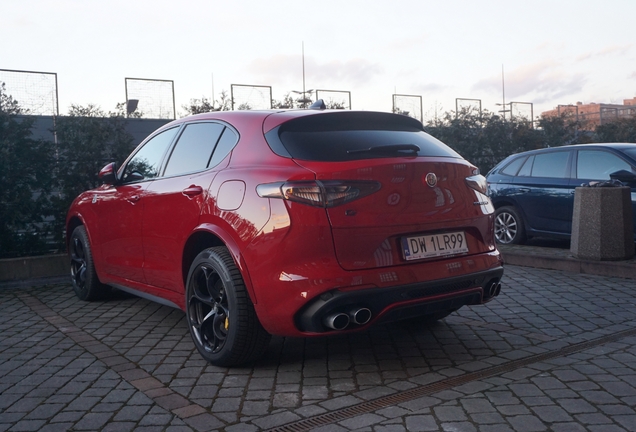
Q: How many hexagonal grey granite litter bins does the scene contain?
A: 1